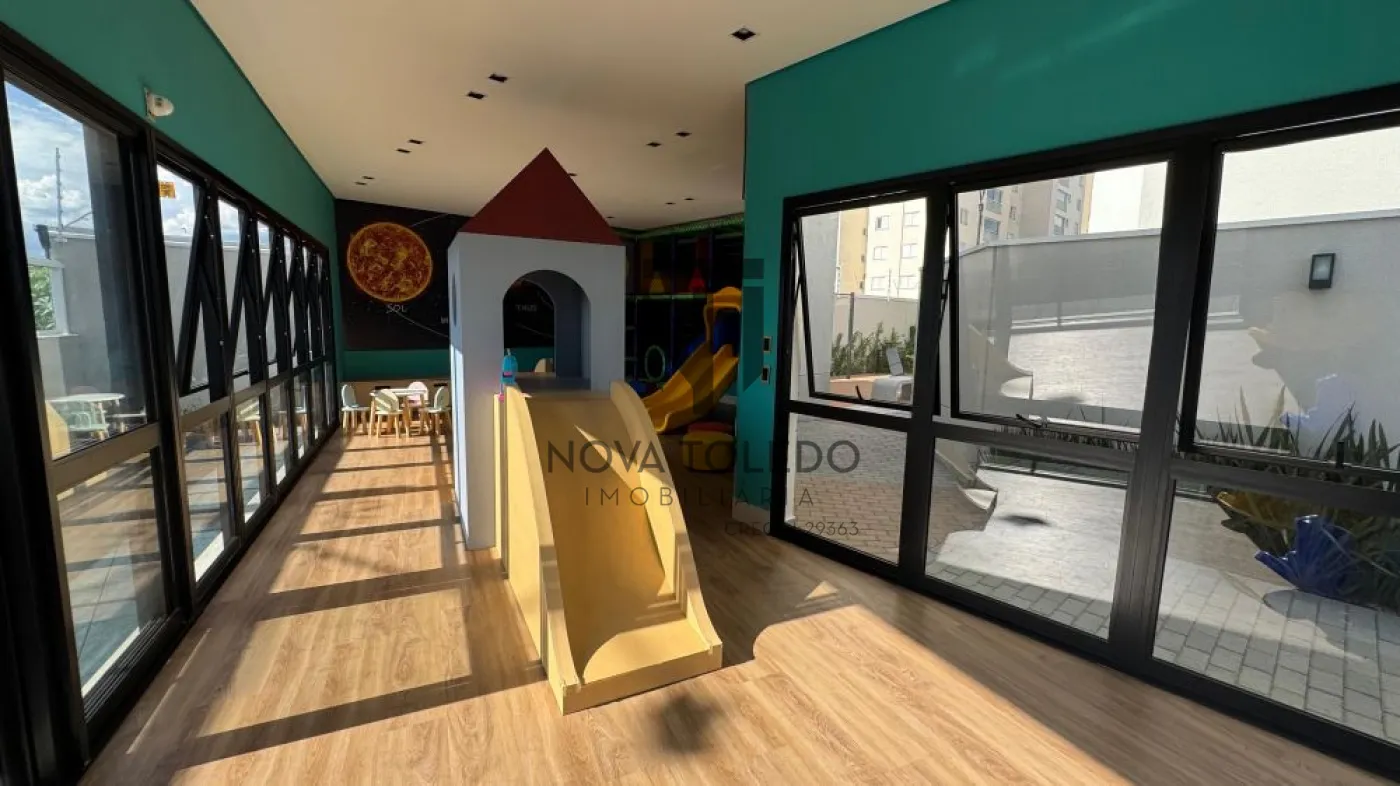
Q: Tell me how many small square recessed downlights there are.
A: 13